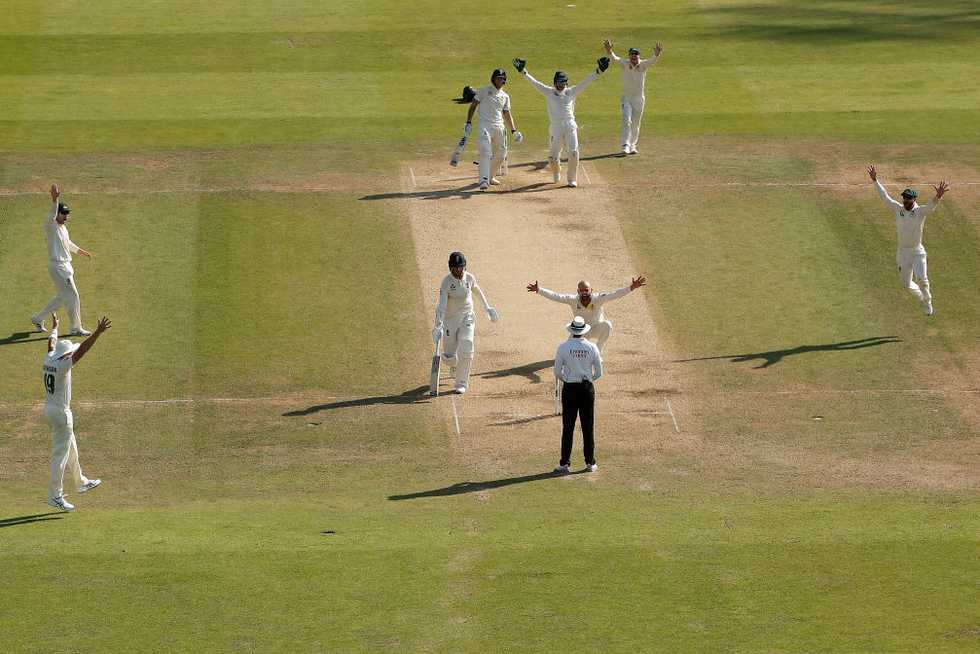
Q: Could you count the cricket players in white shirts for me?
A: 8